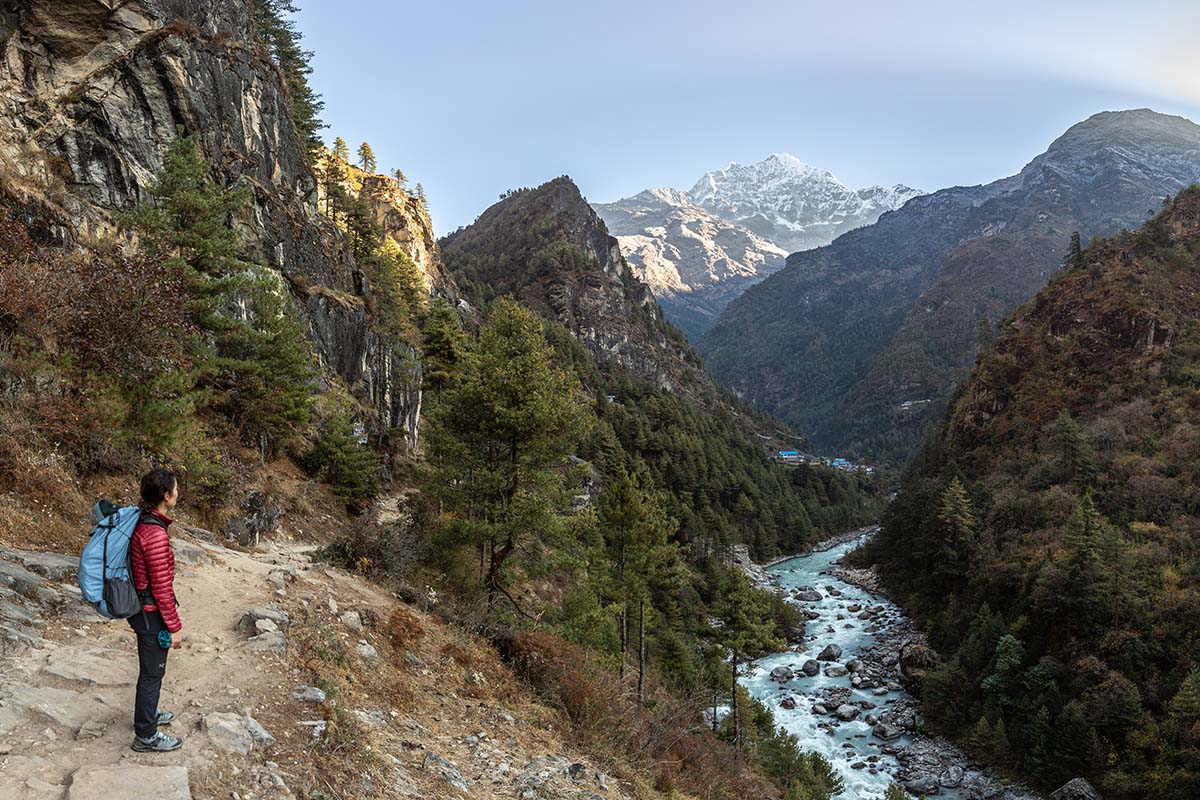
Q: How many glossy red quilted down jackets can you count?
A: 1